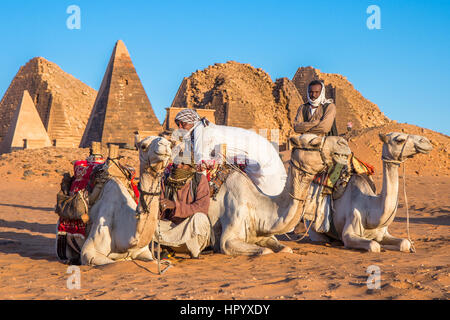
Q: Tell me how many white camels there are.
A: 3